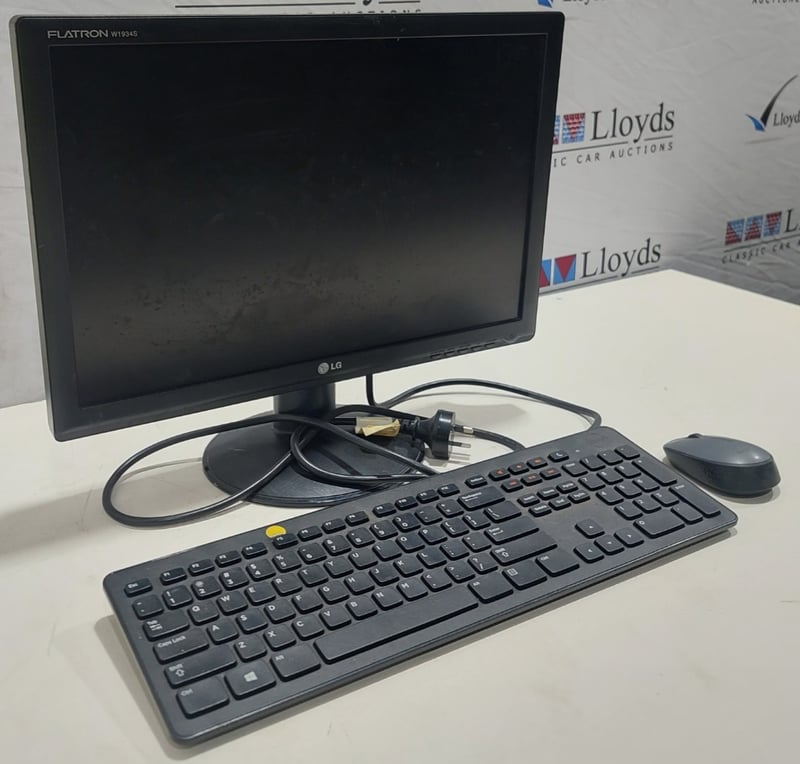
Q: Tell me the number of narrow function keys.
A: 12